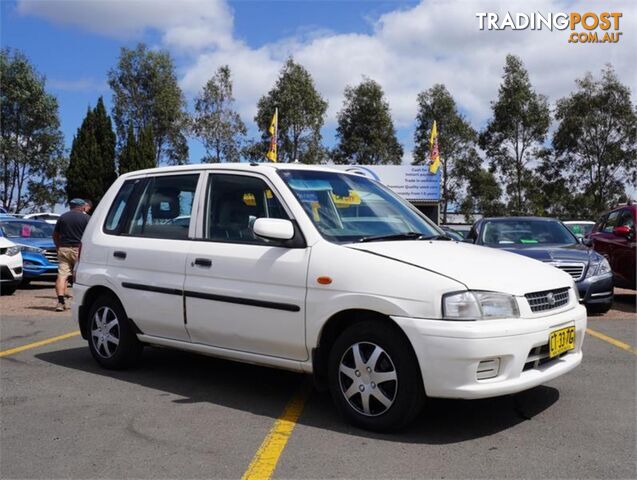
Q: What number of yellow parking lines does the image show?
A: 3